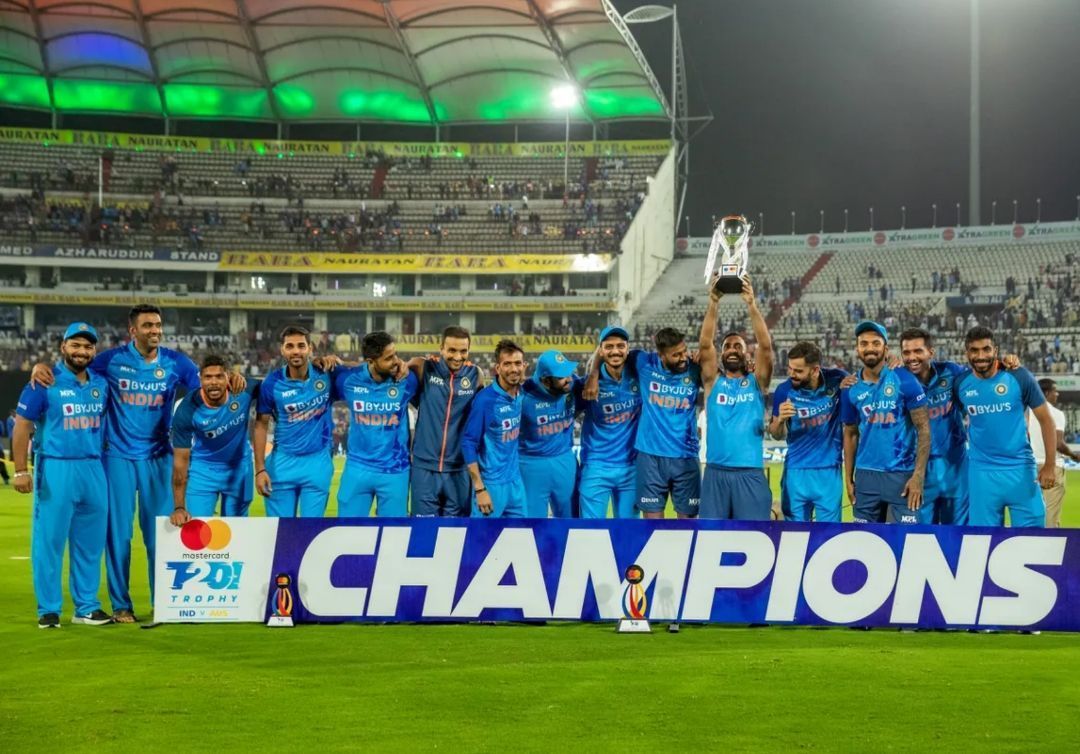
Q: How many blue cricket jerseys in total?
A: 14